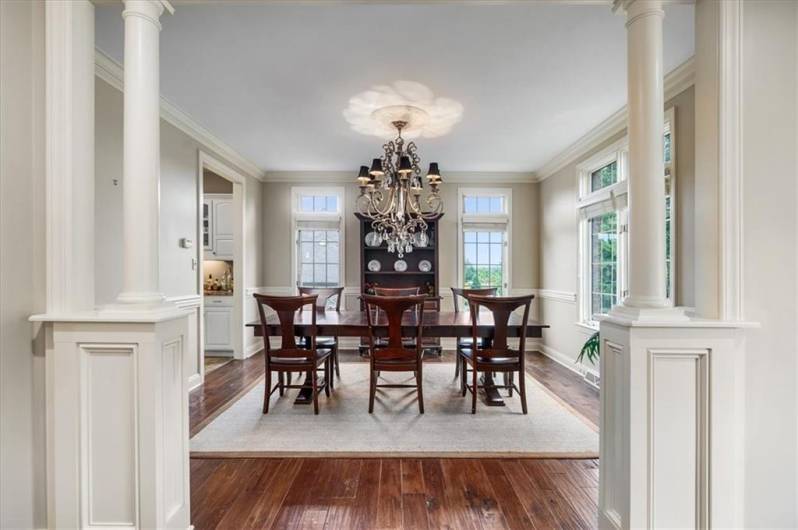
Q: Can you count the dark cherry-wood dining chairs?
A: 6